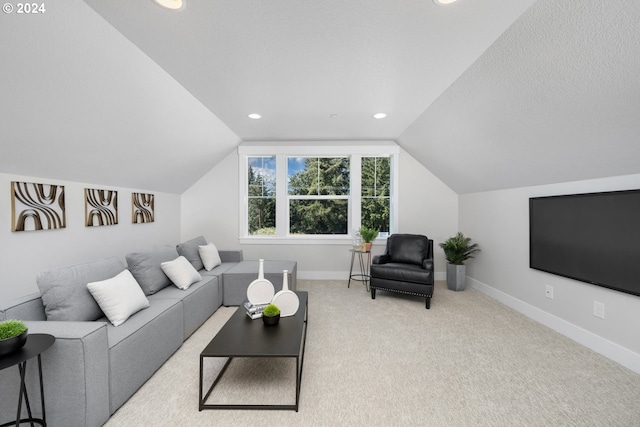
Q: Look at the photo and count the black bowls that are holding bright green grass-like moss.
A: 2